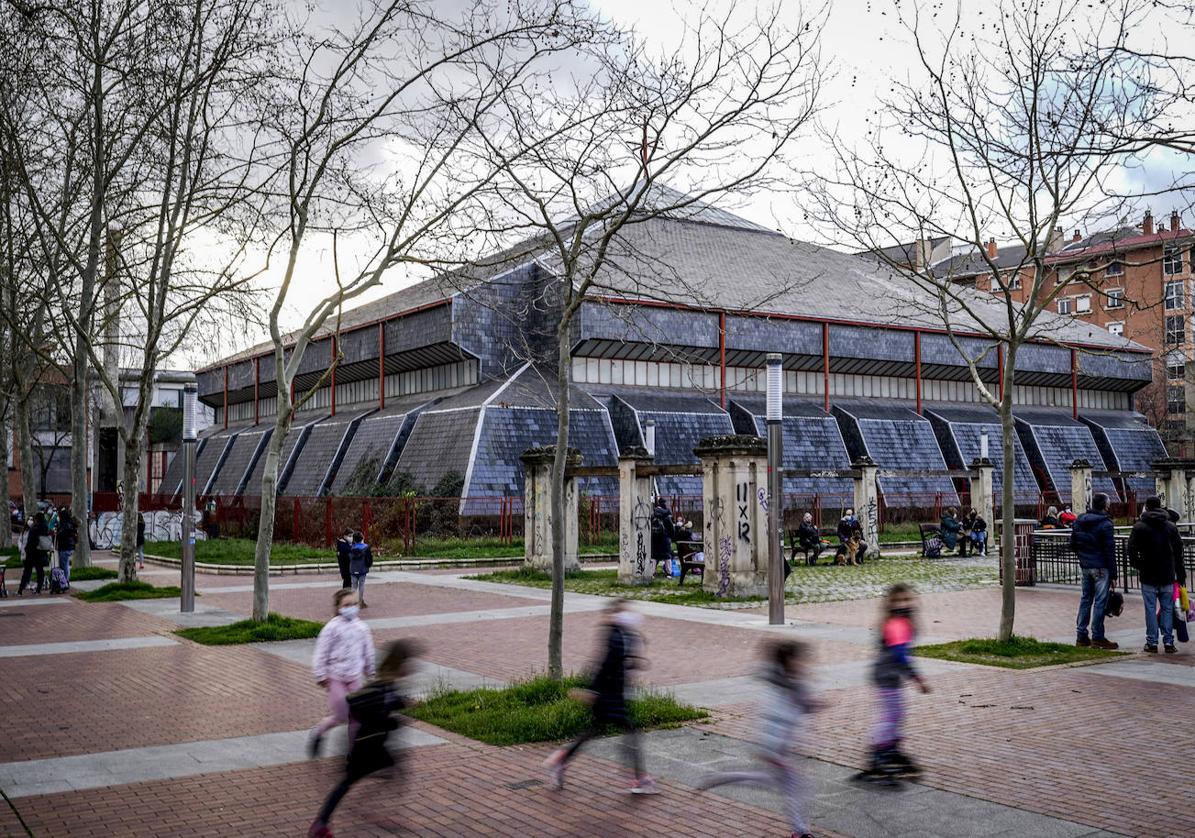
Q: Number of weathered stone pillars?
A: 7